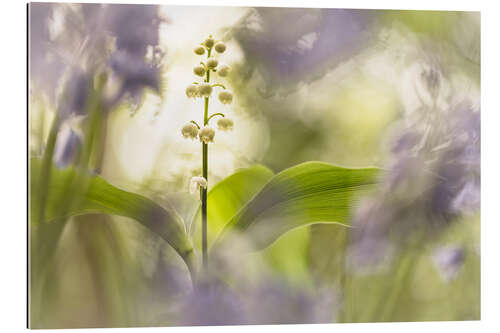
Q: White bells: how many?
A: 13